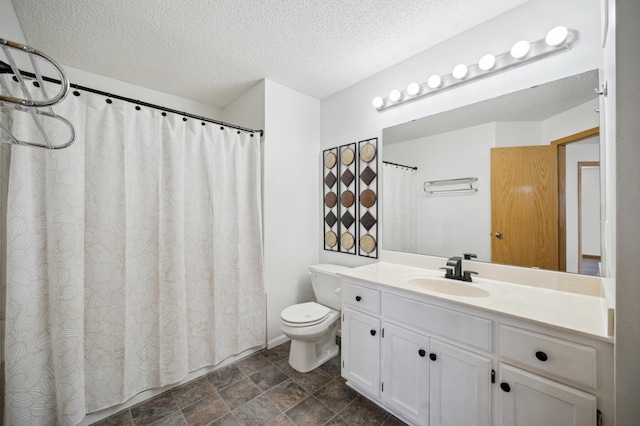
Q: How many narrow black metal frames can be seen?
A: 3